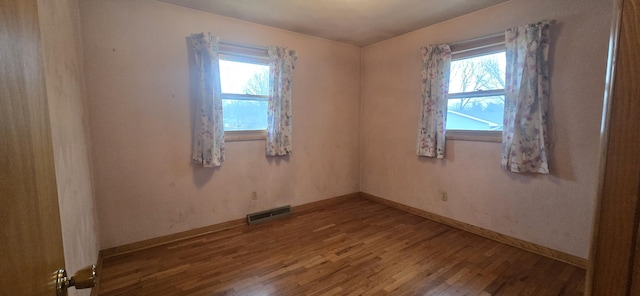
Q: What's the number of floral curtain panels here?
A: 4